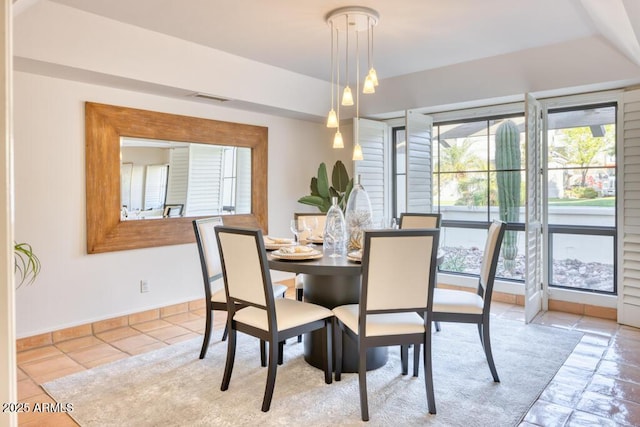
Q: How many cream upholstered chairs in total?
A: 6